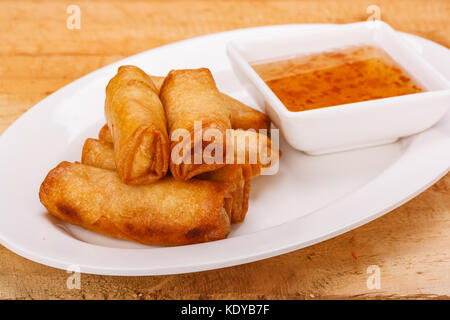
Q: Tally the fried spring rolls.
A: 6